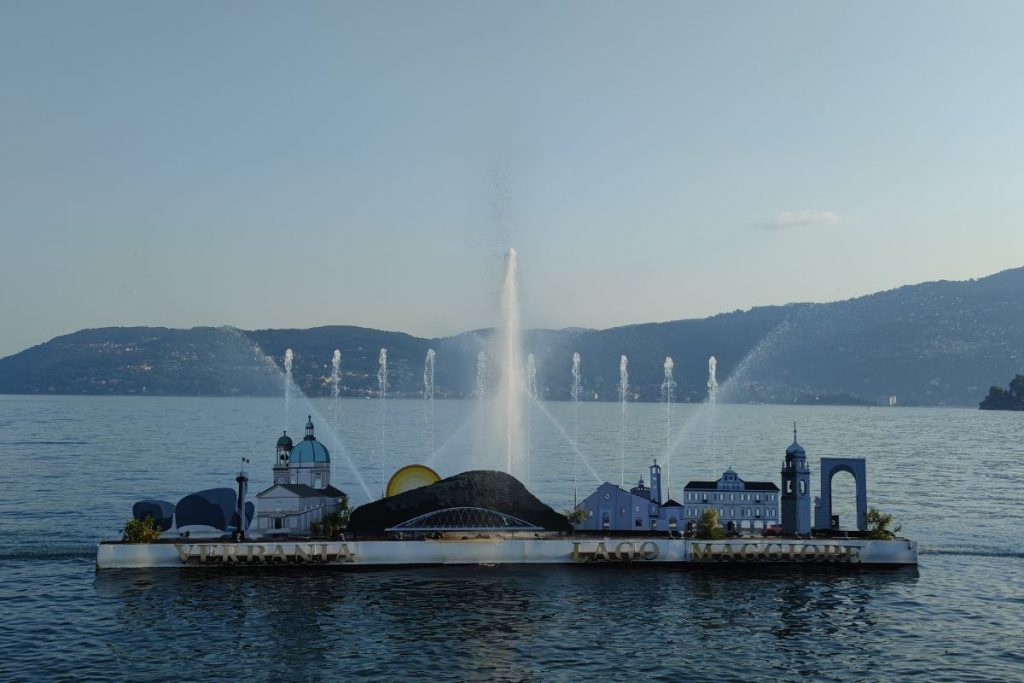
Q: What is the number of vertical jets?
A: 11